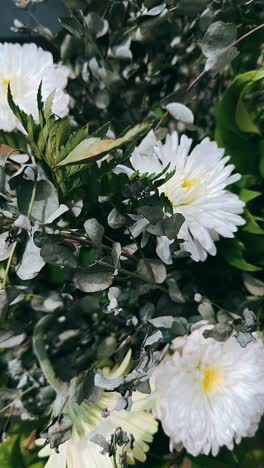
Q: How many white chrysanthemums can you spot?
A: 3